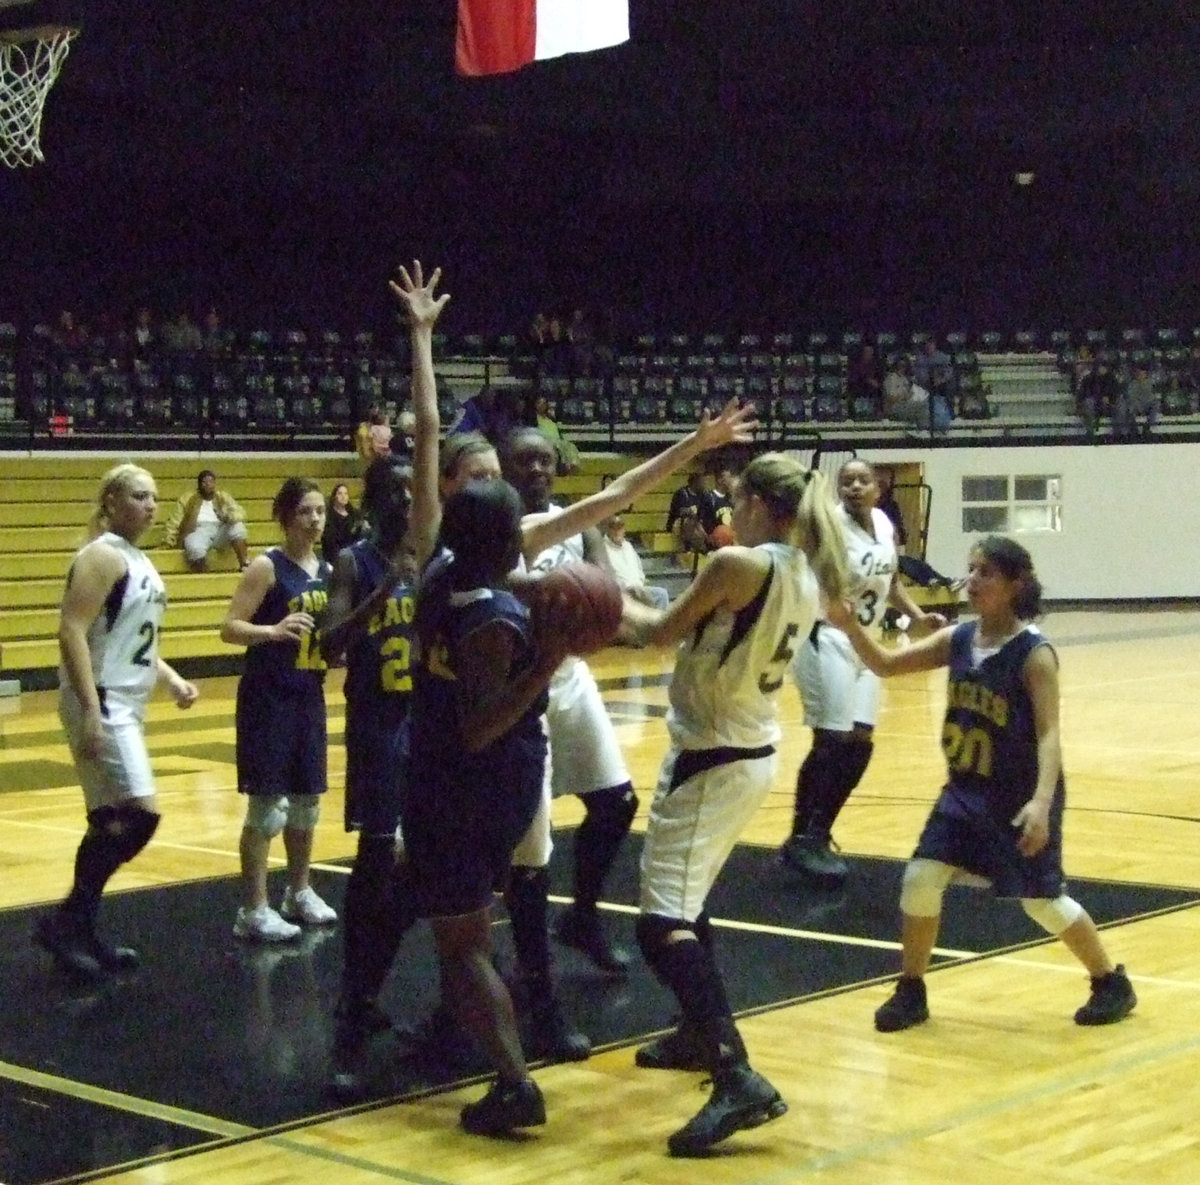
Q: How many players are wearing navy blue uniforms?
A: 4